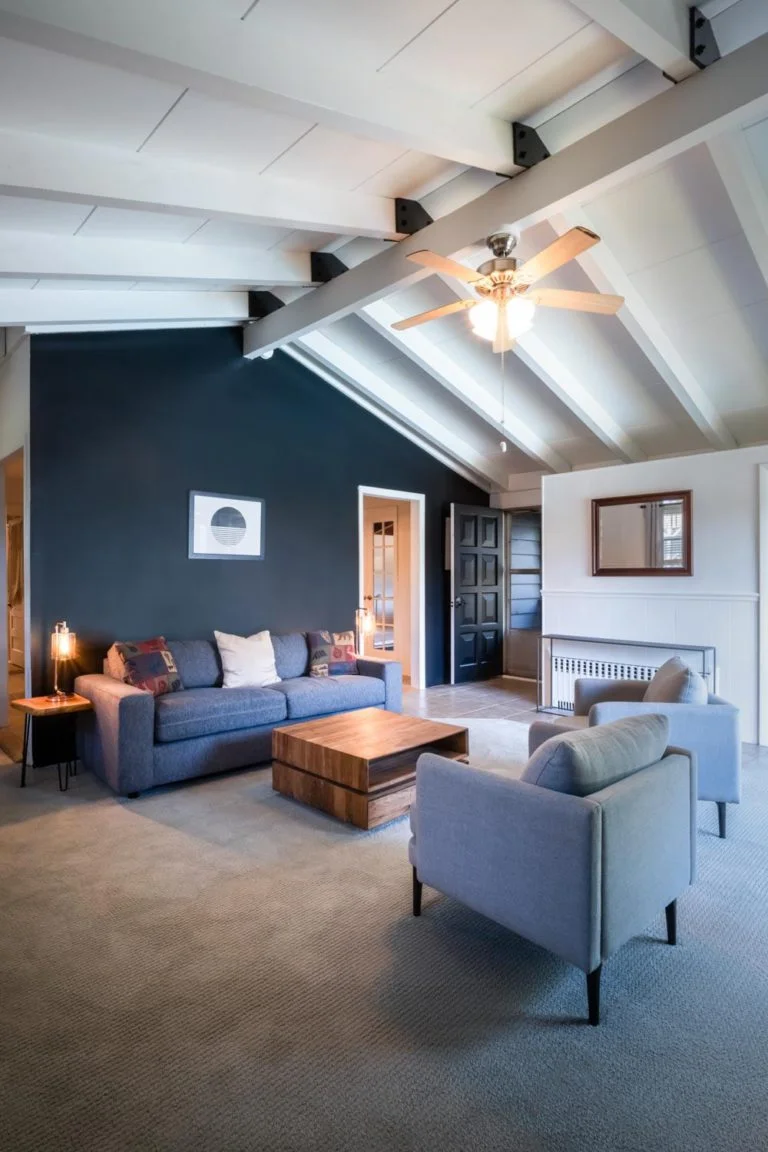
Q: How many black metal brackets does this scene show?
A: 5